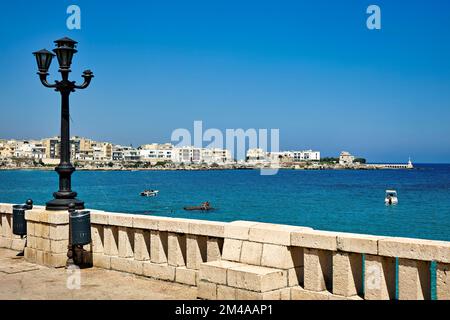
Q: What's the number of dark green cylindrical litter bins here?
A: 2